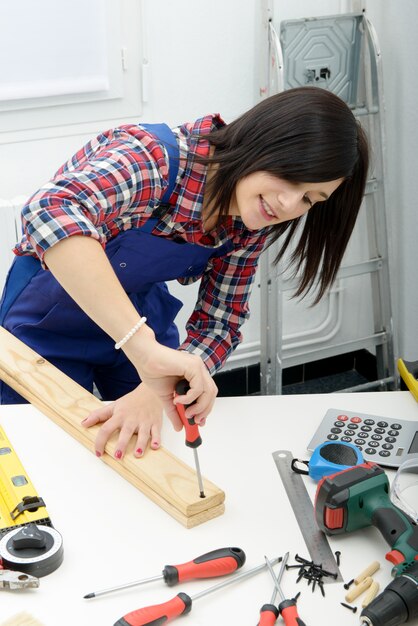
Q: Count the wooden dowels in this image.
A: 3